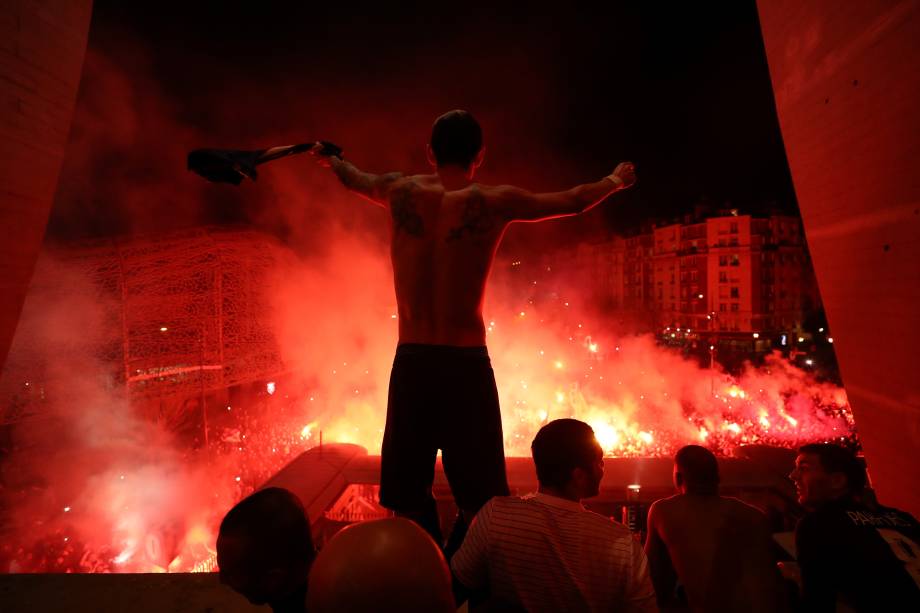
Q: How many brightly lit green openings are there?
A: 0